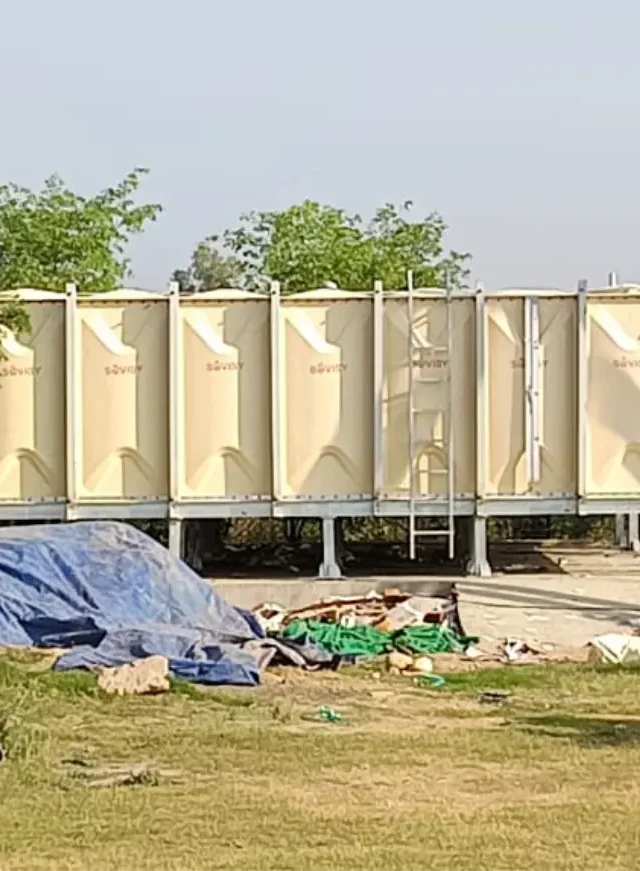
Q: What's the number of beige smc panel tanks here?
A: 7